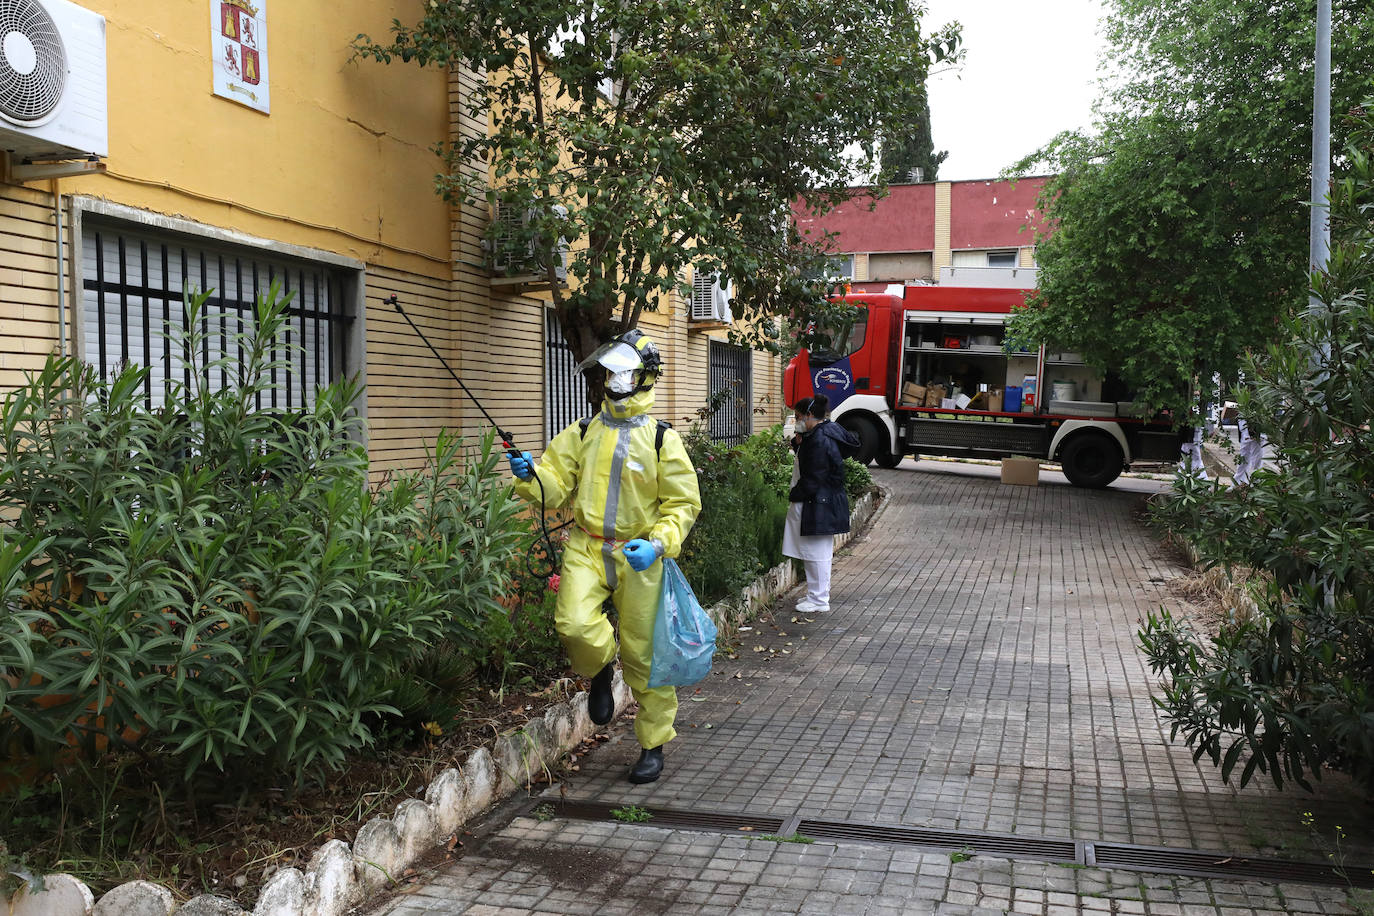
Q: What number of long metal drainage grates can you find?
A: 3